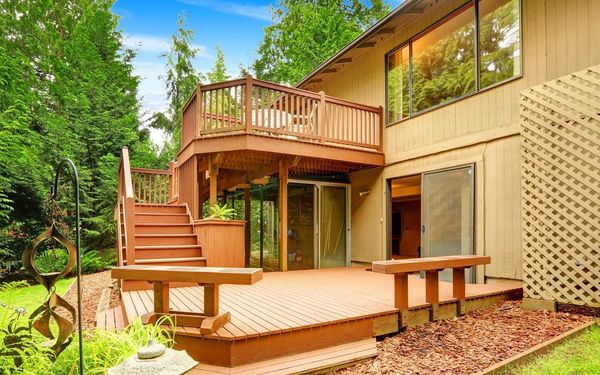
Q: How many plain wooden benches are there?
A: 2